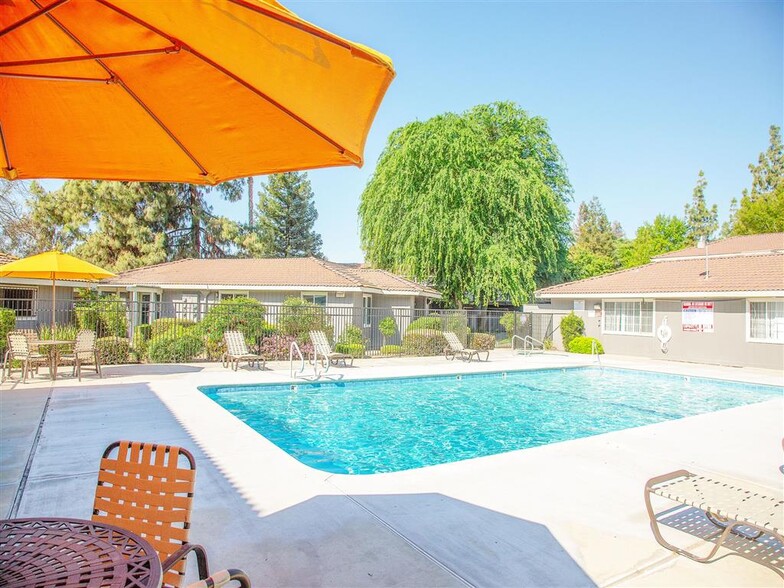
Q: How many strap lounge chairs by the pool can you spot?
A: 4